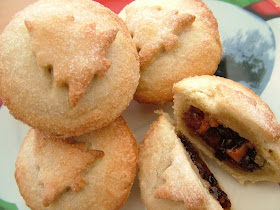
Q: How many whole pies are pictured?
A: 3